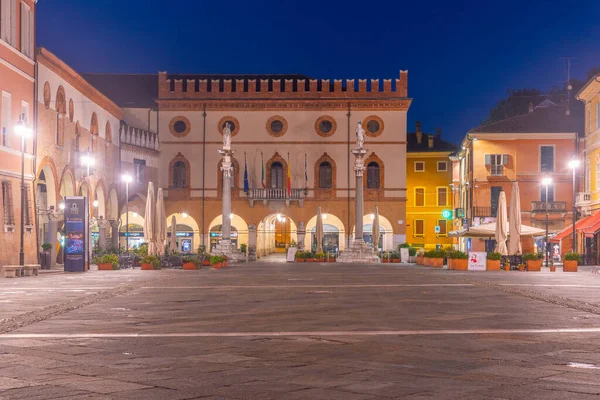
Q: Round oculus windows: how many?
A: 5